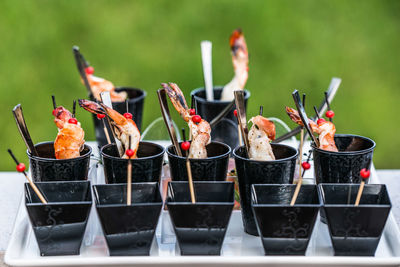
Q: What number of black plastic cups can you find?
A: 12